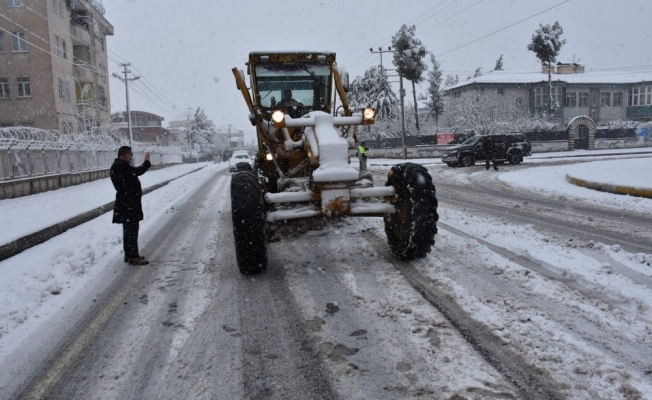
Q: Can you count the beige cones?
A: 0